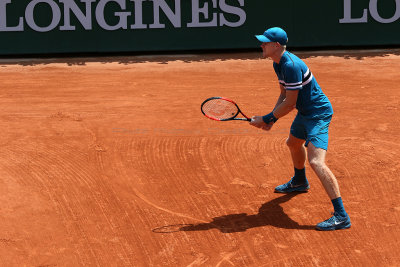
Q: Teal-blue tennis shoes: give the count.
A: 2